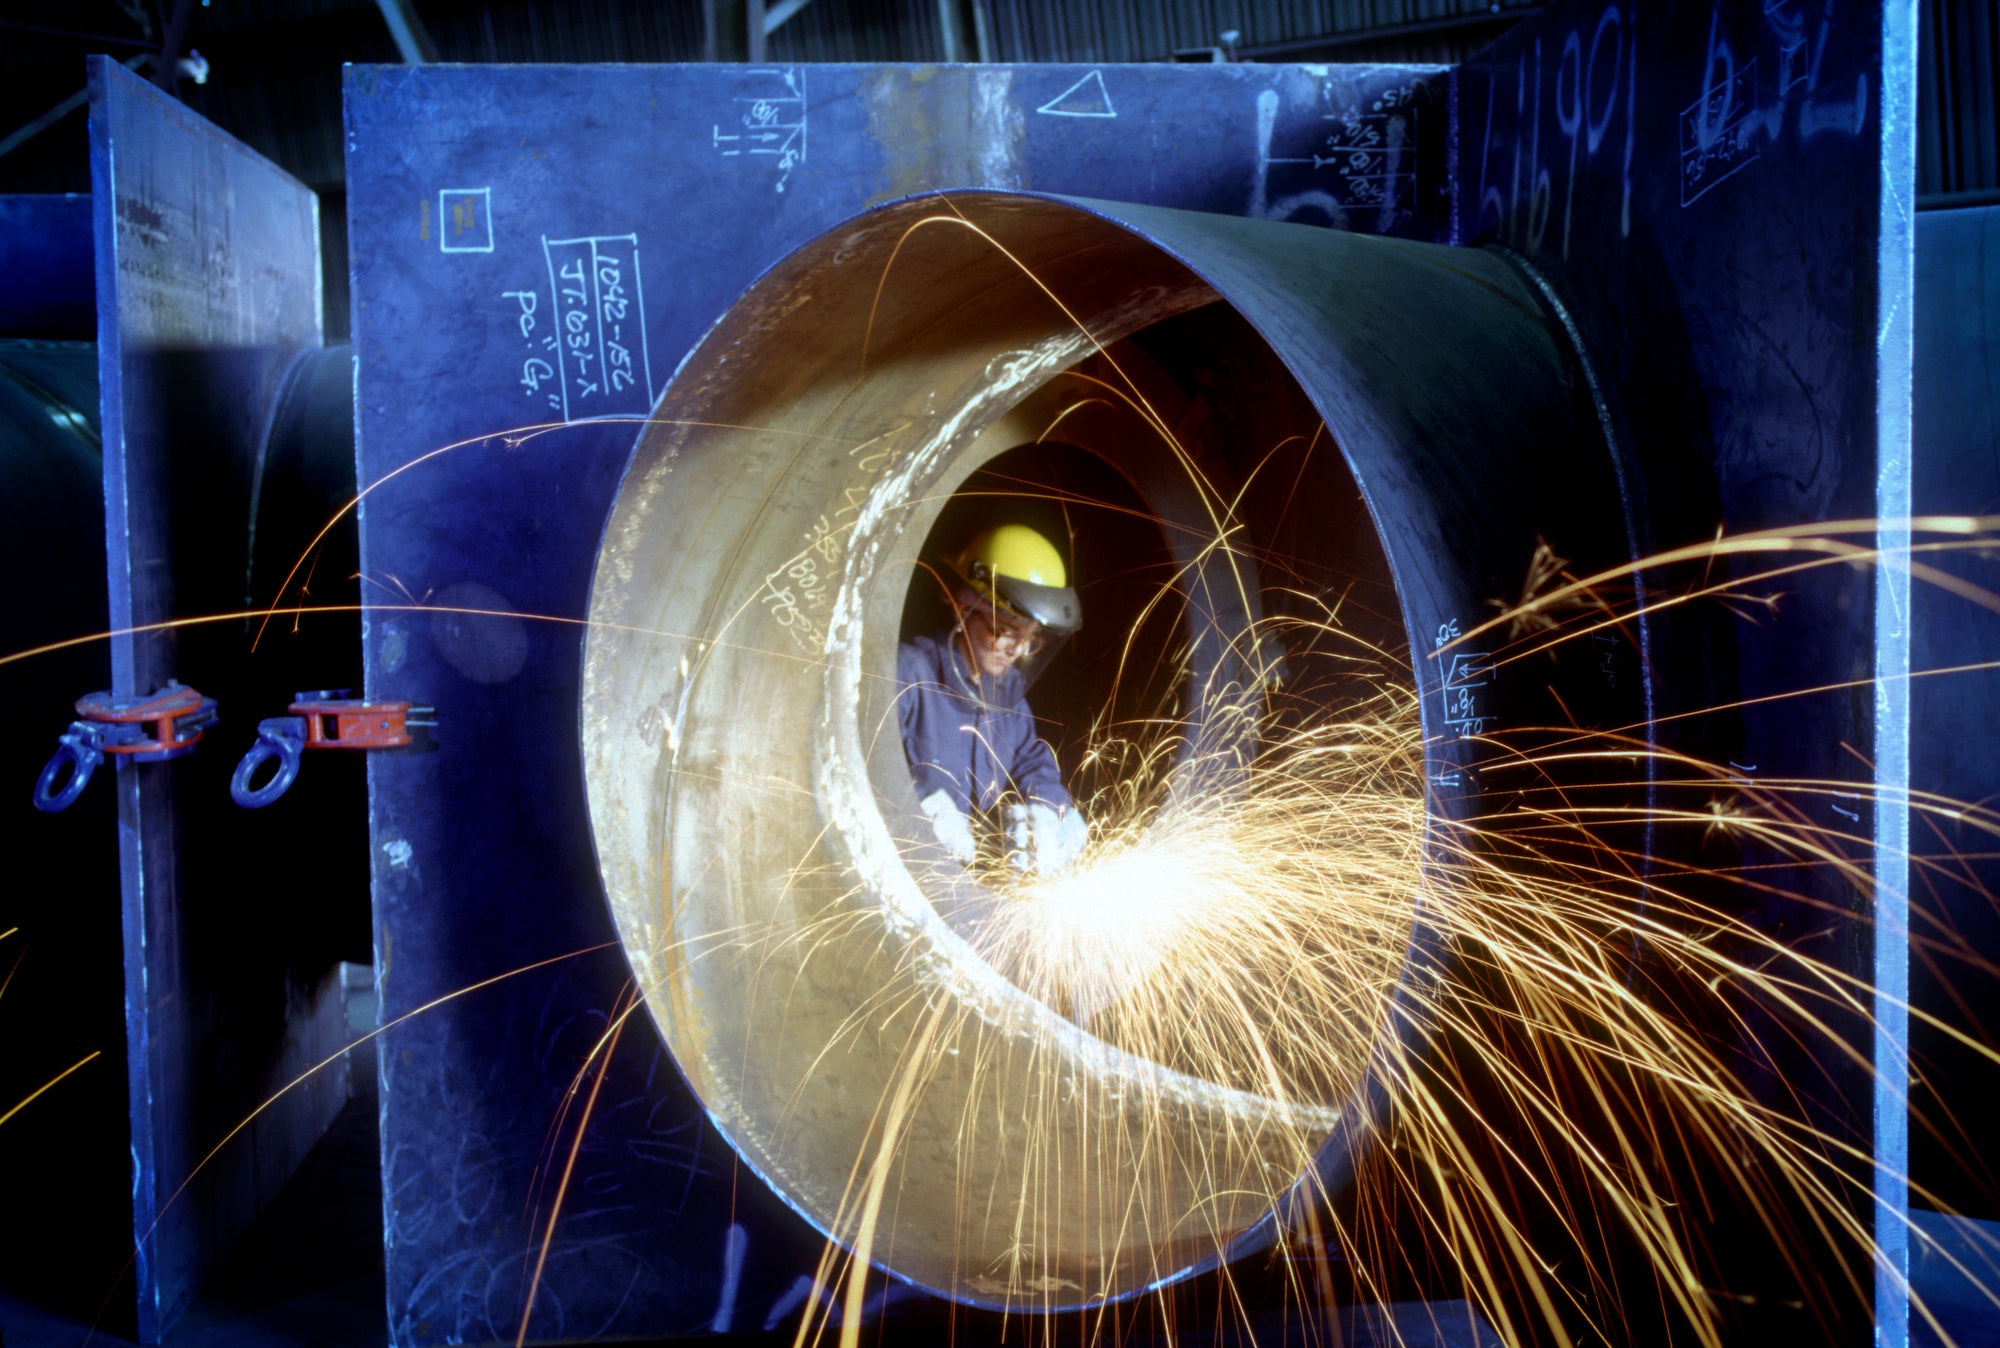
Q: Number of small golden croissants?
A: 0